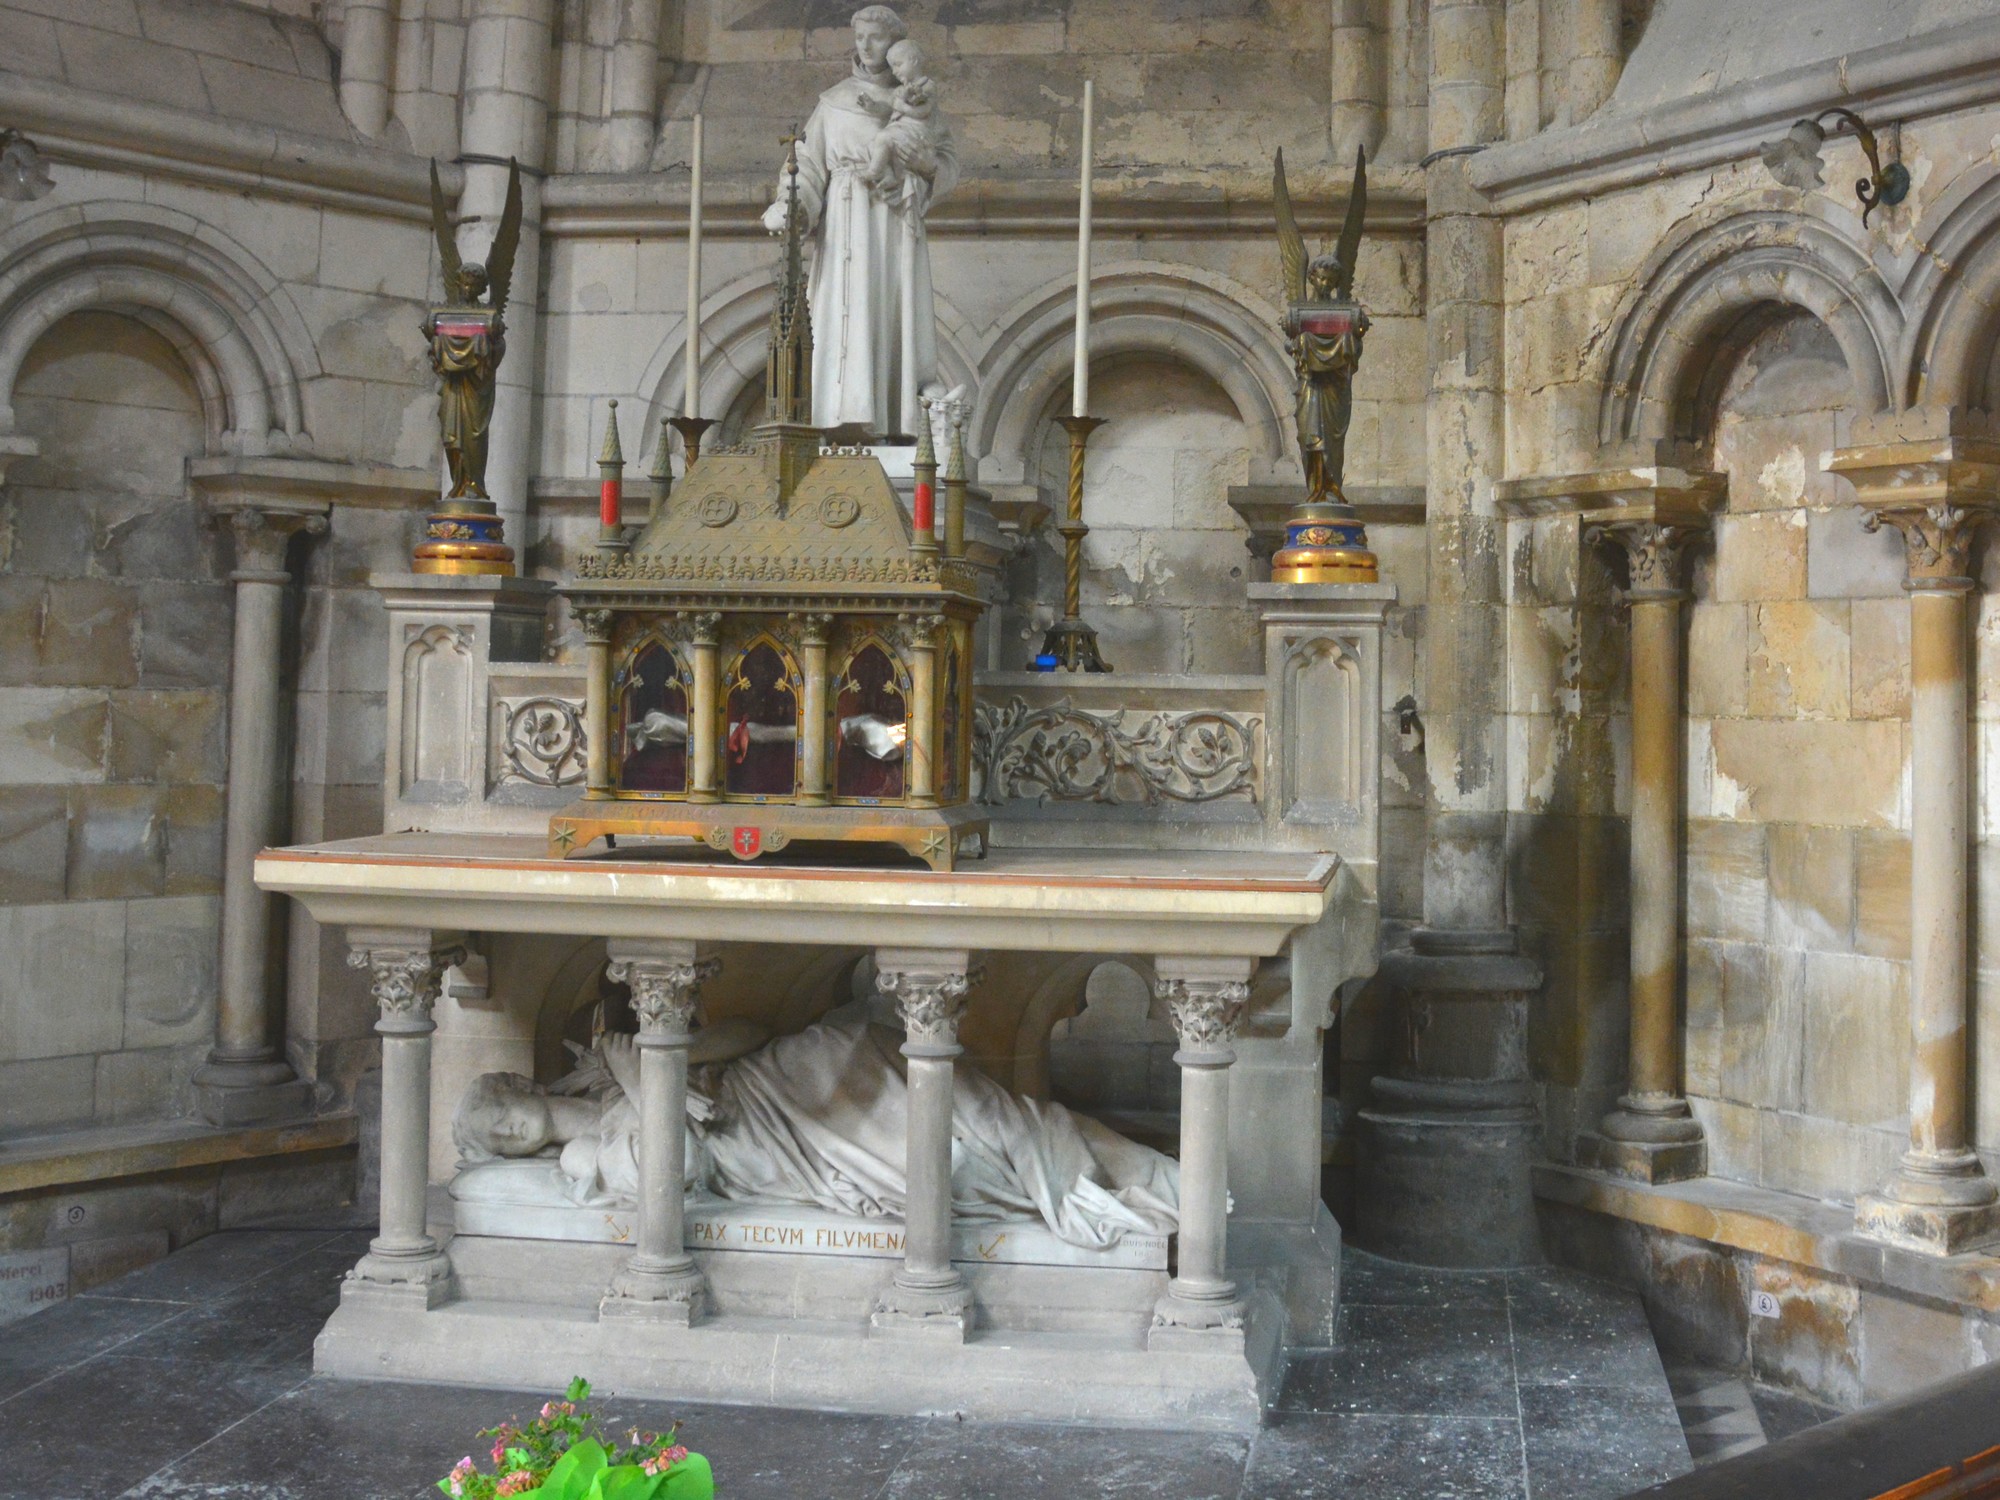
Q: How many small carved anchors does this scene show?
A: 2